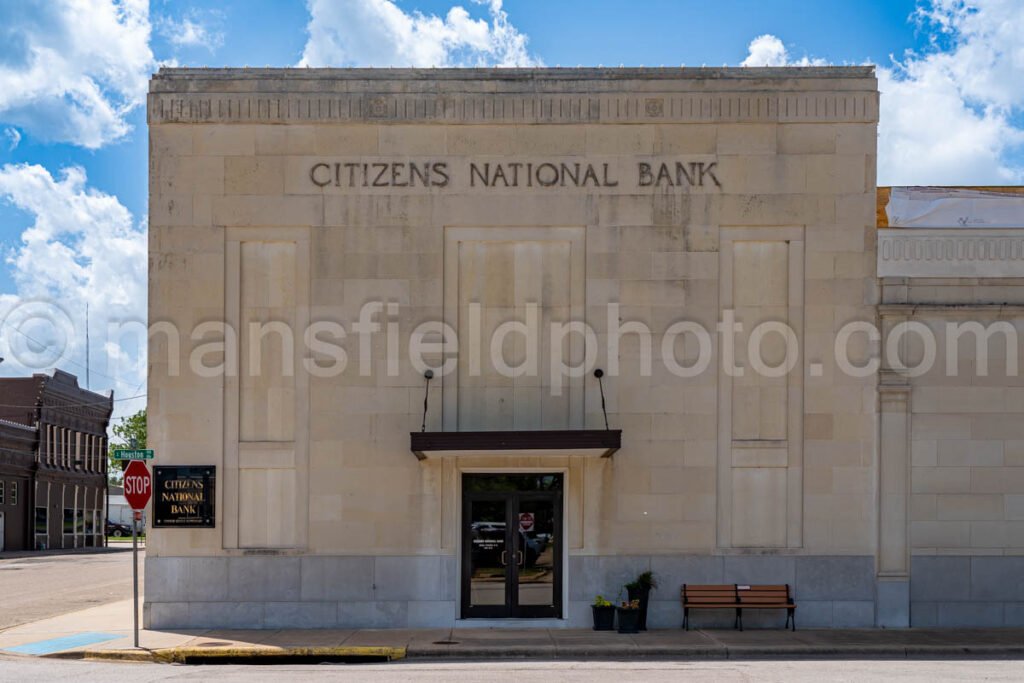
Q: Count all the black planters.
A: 3